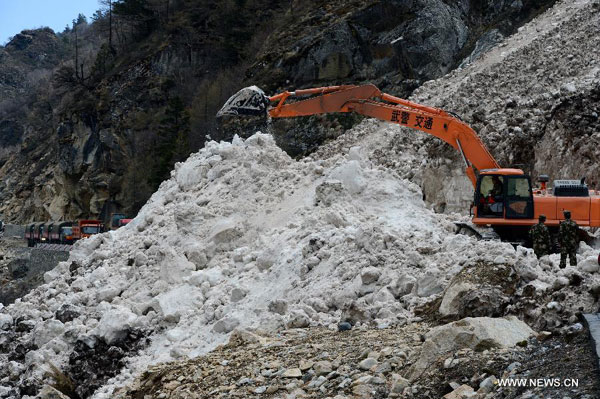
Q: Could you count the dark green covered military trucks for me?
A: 4